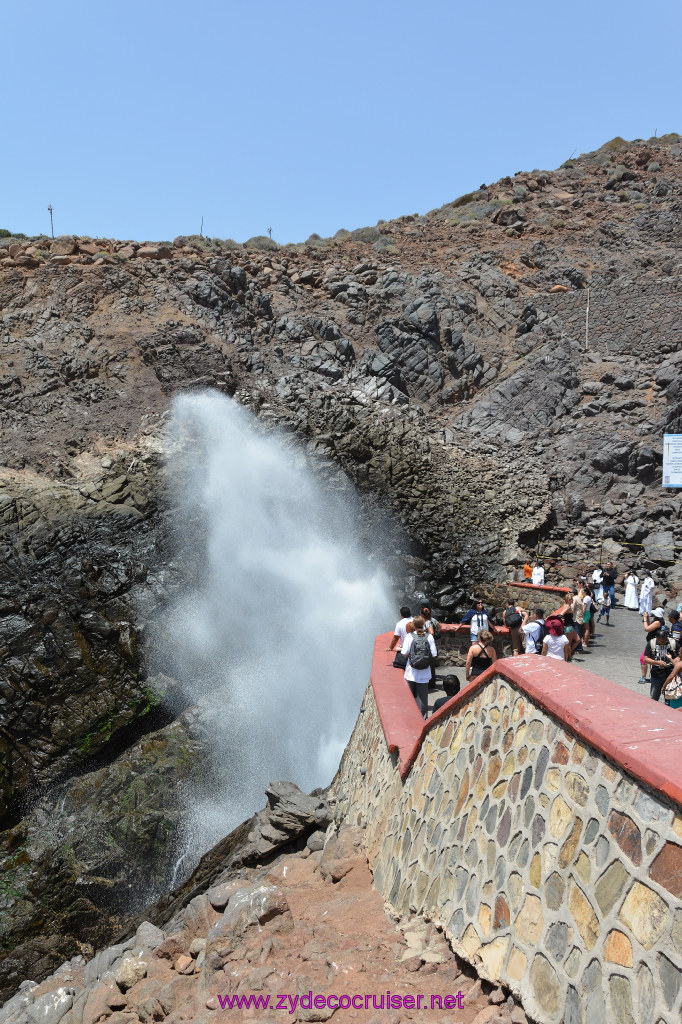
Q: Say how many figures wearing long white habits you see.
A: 4